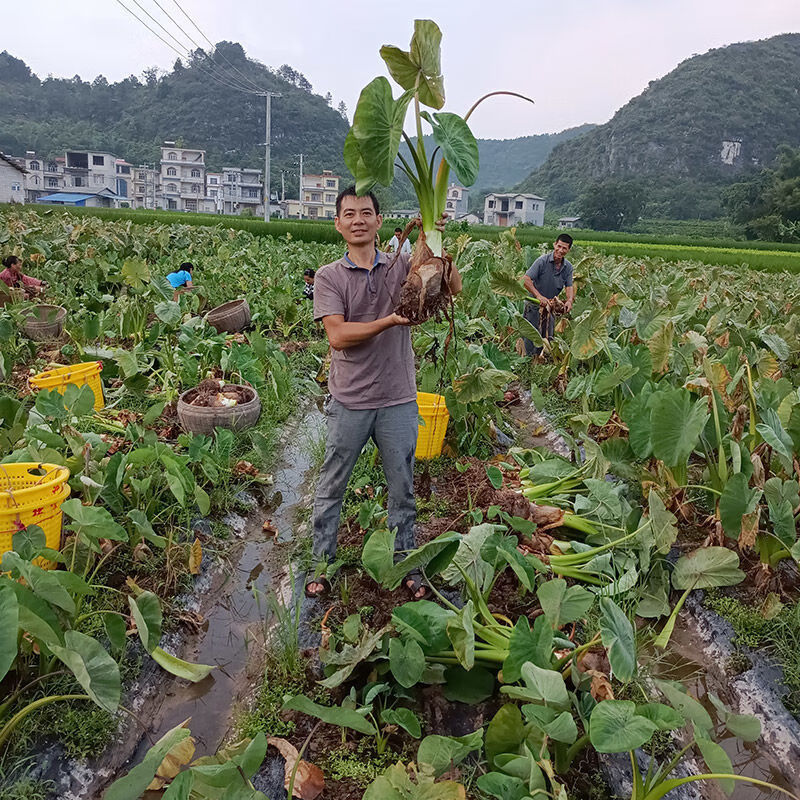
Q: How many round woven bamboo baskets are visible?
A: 3